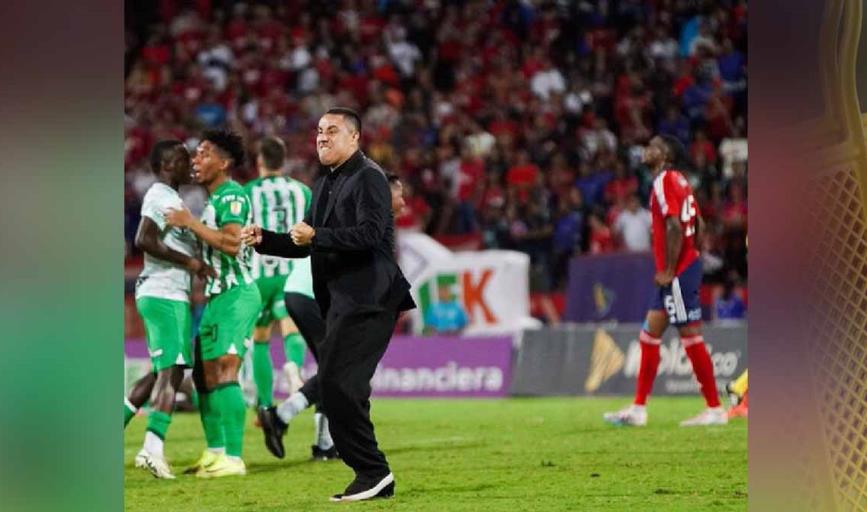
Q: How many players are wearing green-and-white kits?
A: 3